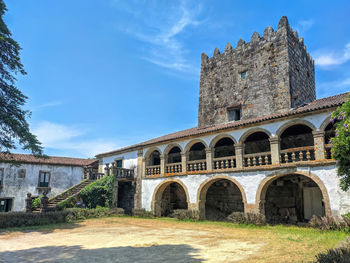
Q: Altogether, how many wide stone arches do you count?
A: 3